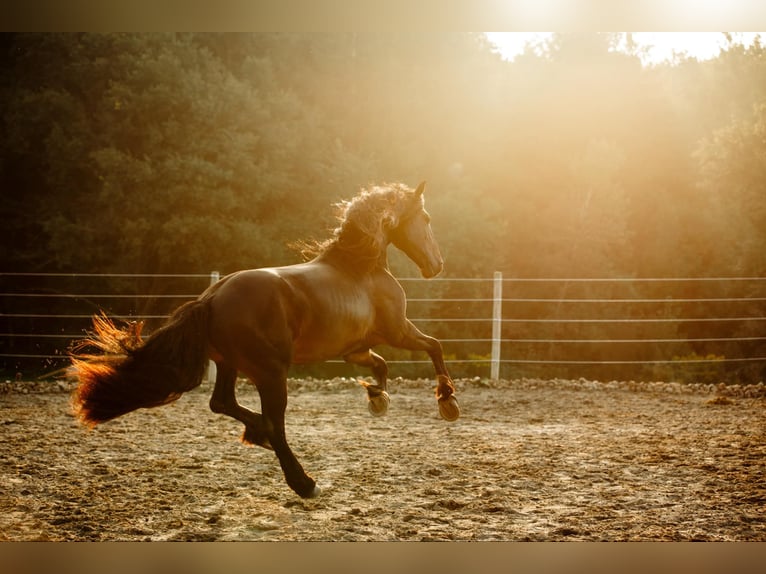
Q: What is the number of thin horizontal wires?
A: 5